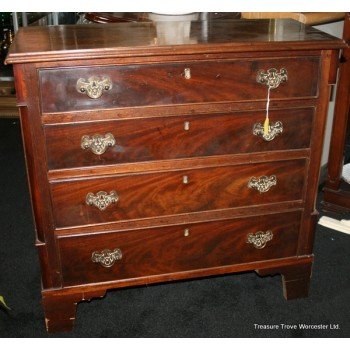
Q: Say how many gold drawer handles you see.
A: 8